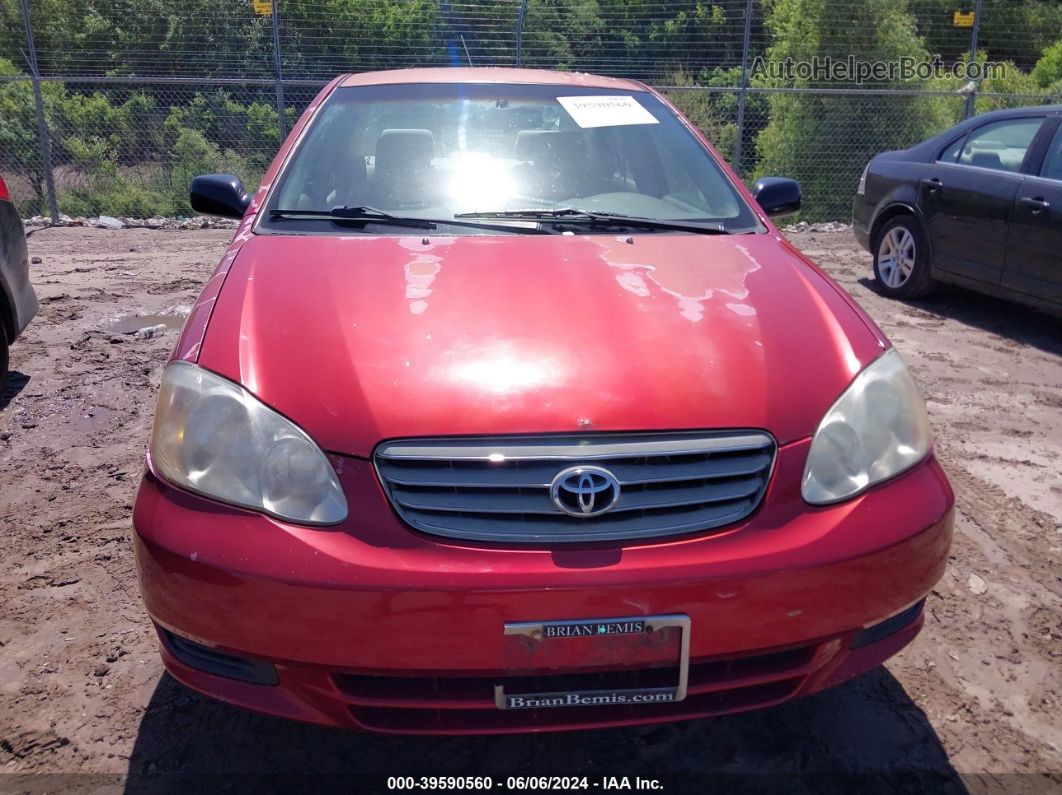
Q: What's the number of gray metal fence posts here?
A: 5